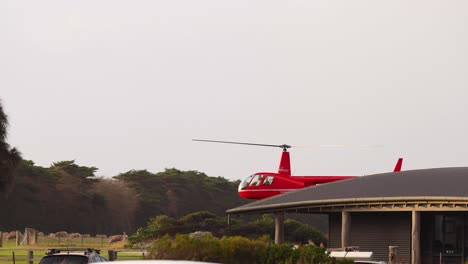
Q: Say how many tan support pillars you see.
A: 3